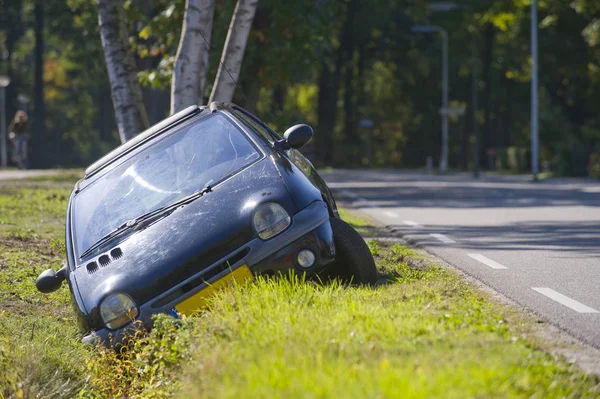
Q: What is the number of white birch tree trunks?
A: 3